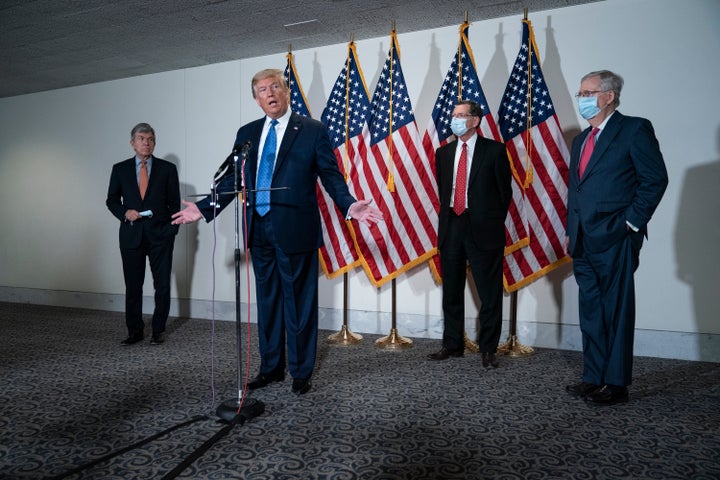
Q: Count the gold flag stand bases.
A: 4